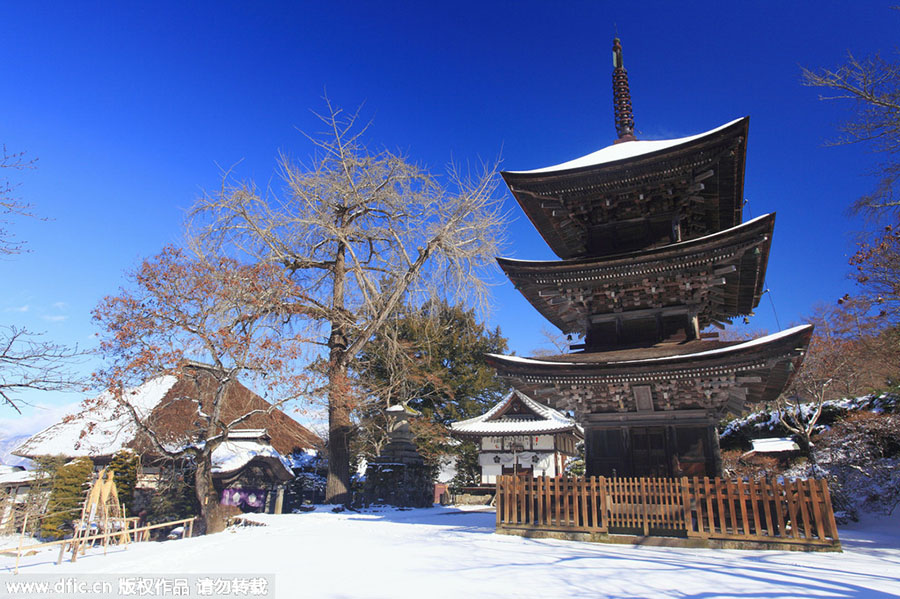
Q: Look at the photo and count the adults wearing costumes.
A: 0